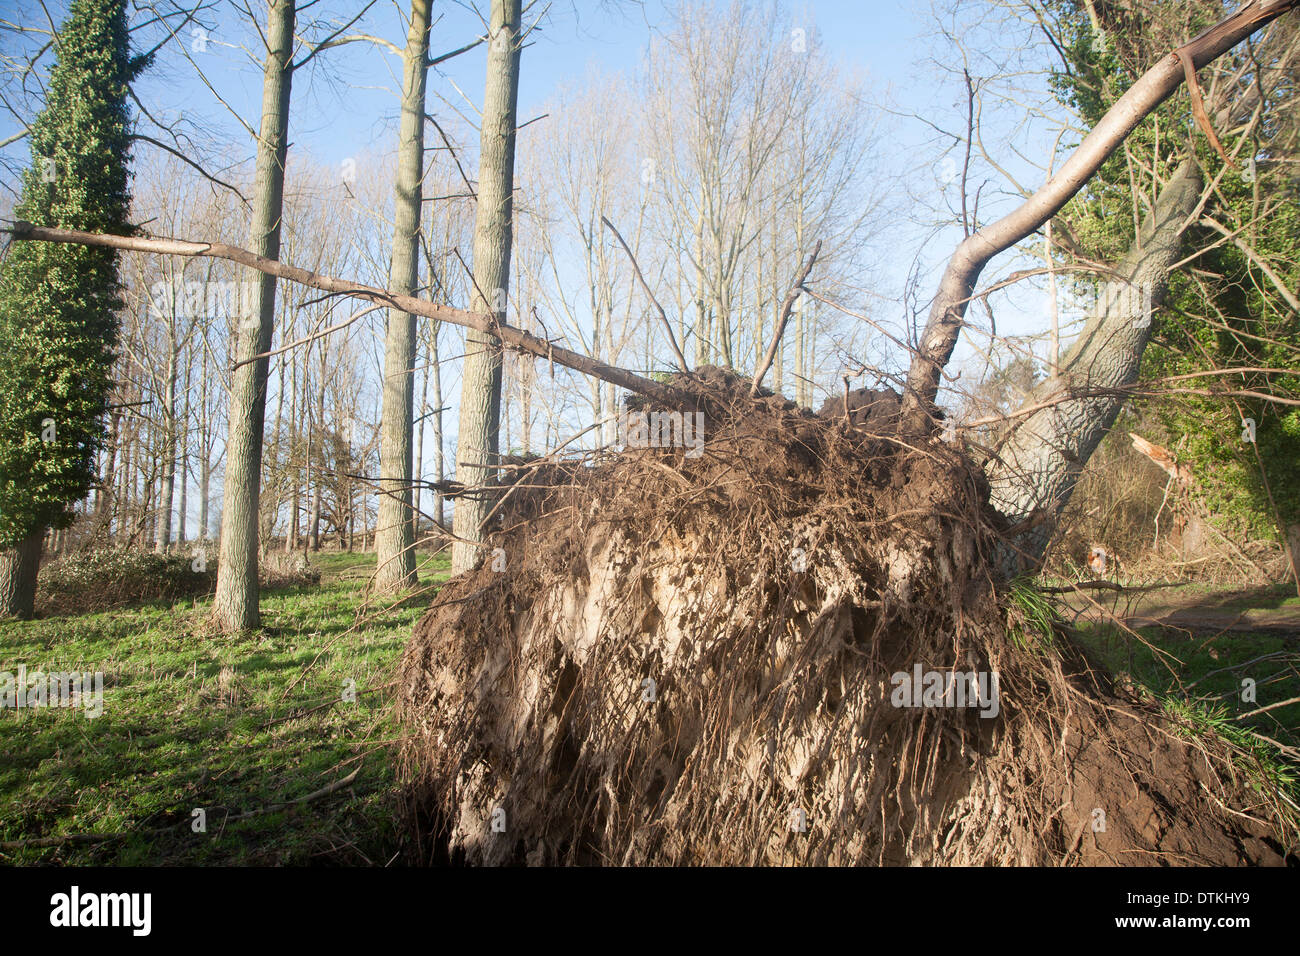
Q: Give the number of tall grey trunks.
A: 3